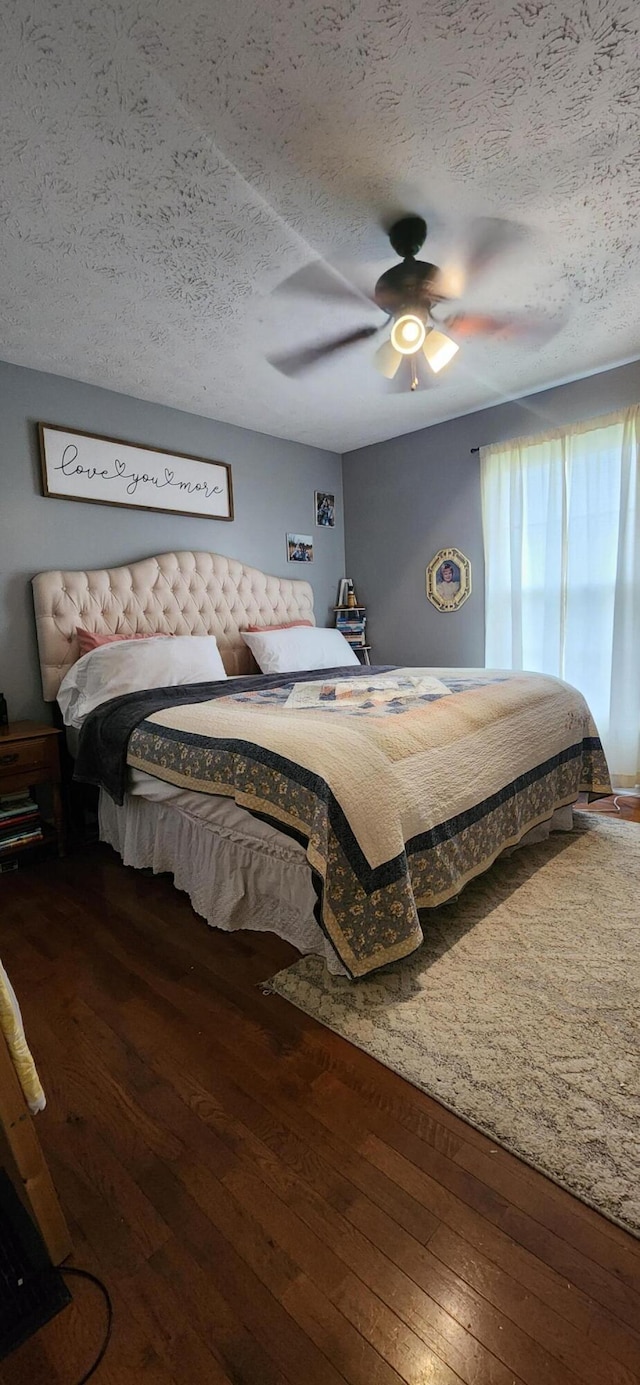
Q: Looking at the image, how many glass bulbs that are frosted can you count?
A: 3